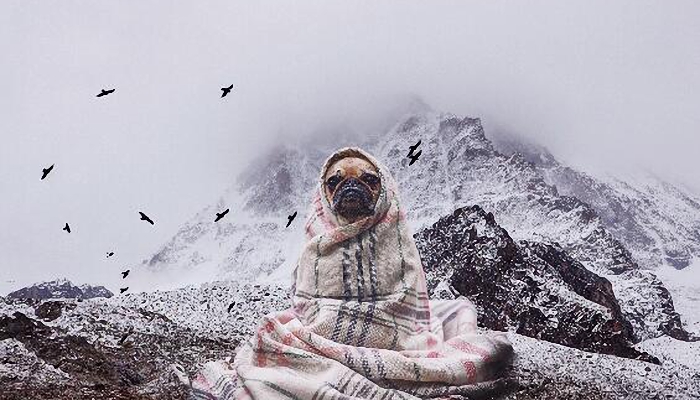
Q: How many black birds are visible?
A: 13